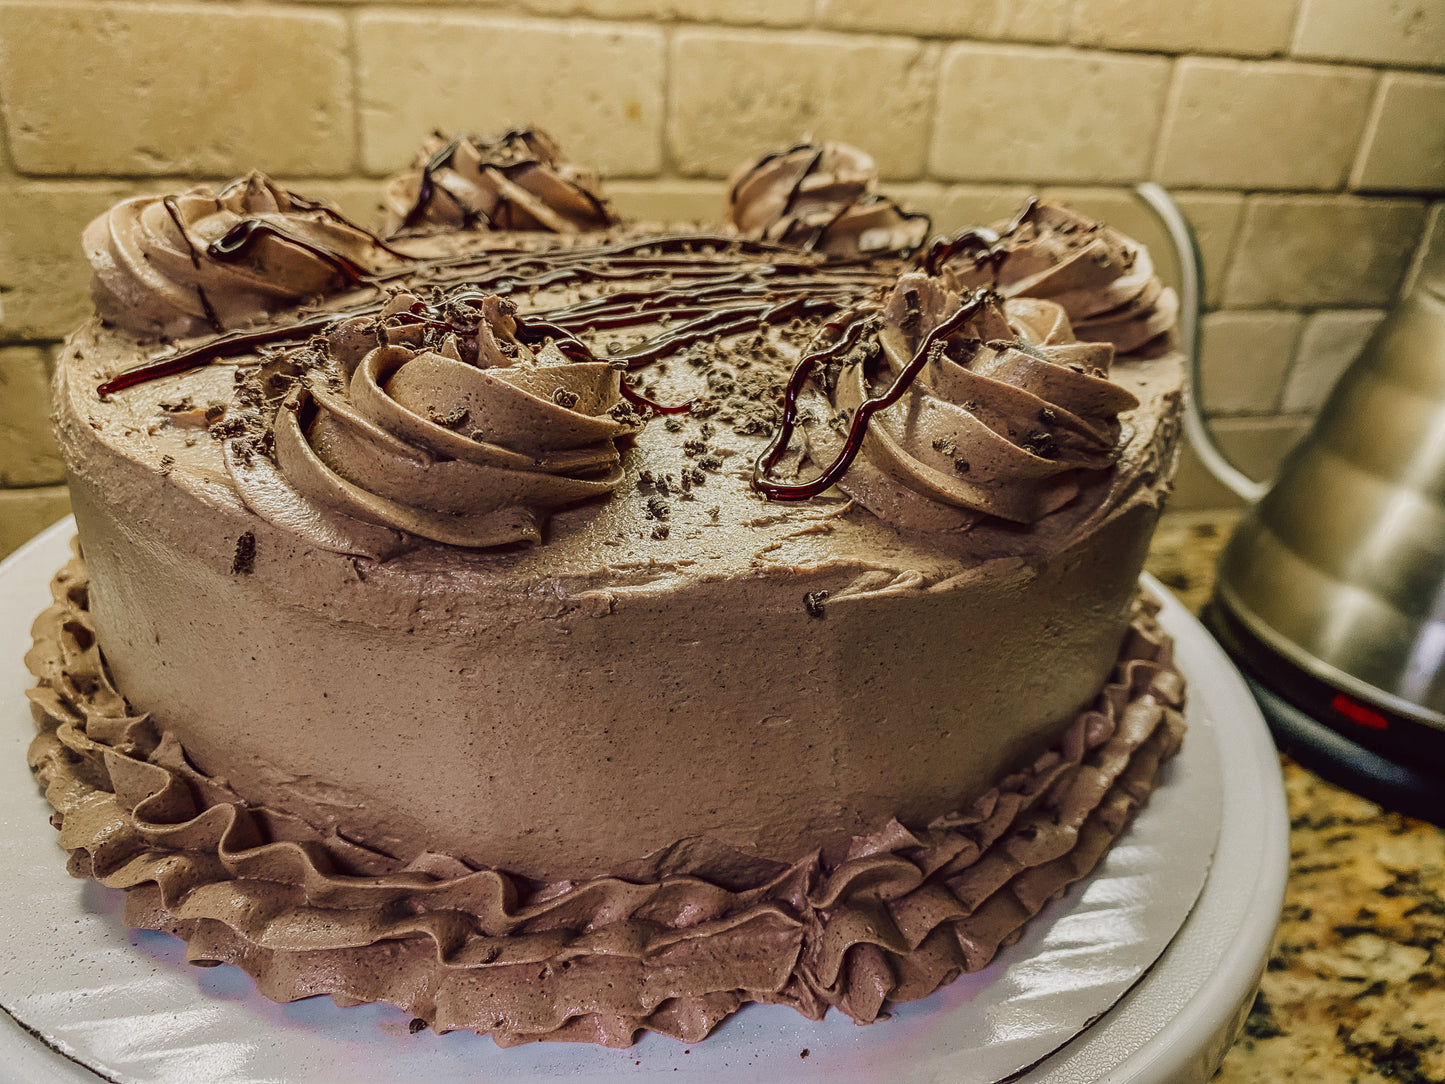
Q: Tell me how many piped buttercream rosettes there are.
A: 6